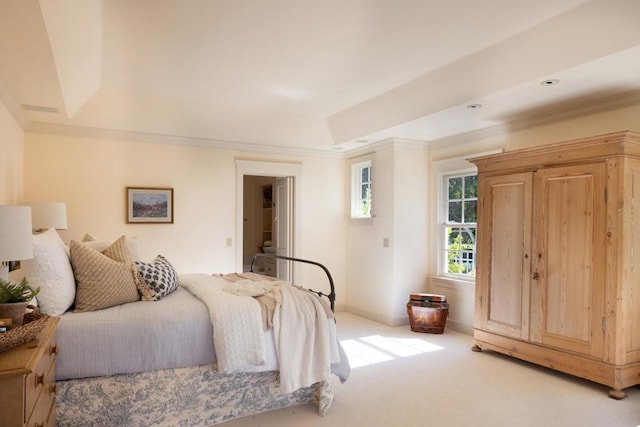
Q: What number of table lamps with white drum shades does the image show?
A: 2